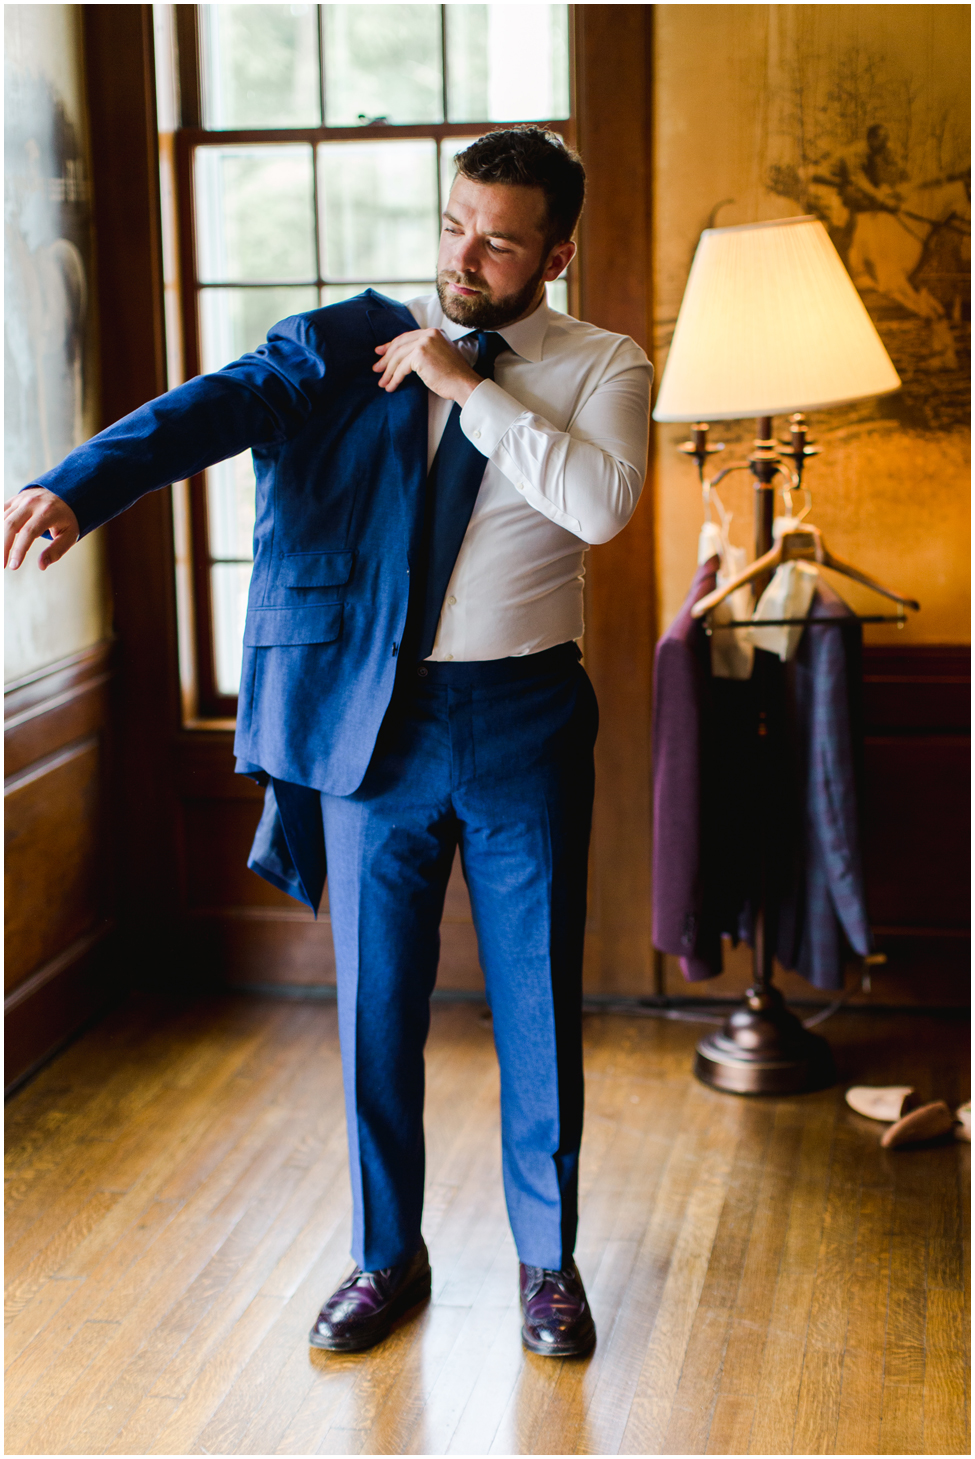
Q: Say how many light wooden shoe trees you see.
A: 2